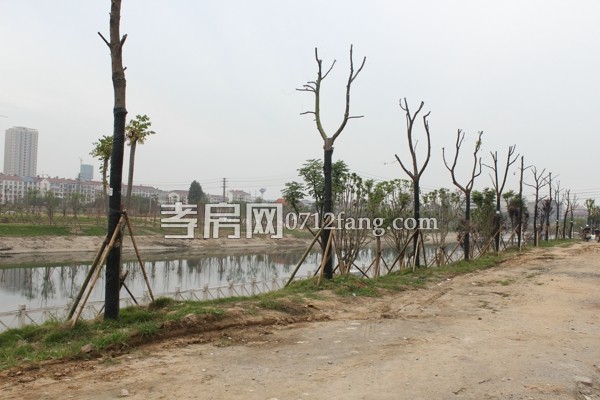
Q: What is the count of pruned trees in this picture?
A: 11